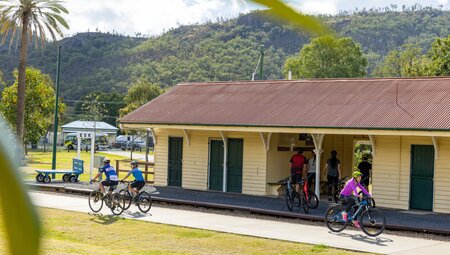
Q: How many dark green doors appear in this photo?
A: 4